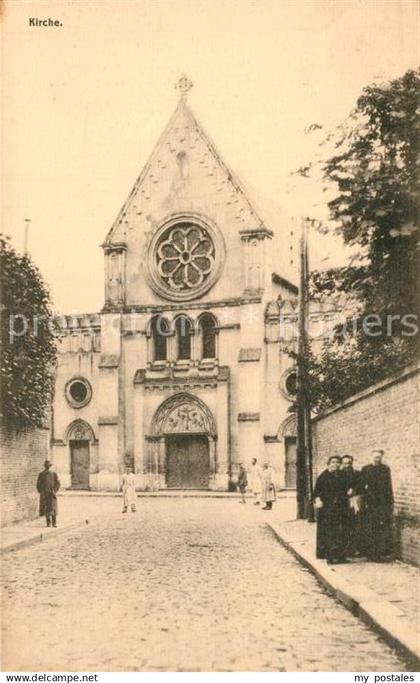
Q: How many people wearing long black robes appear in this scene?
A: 3